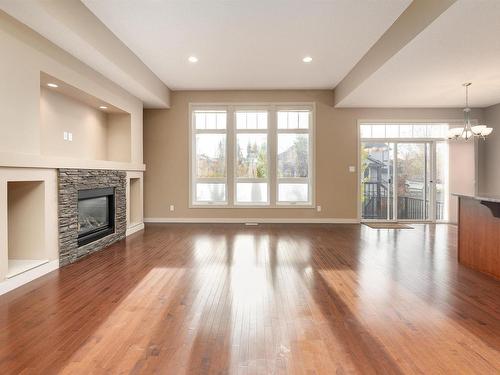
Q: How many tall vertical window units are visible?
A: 3